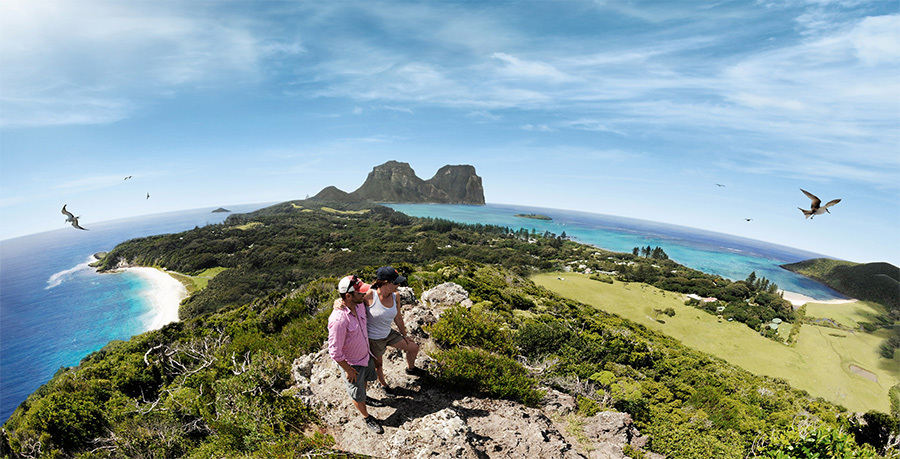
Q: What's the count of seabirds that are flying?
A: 6